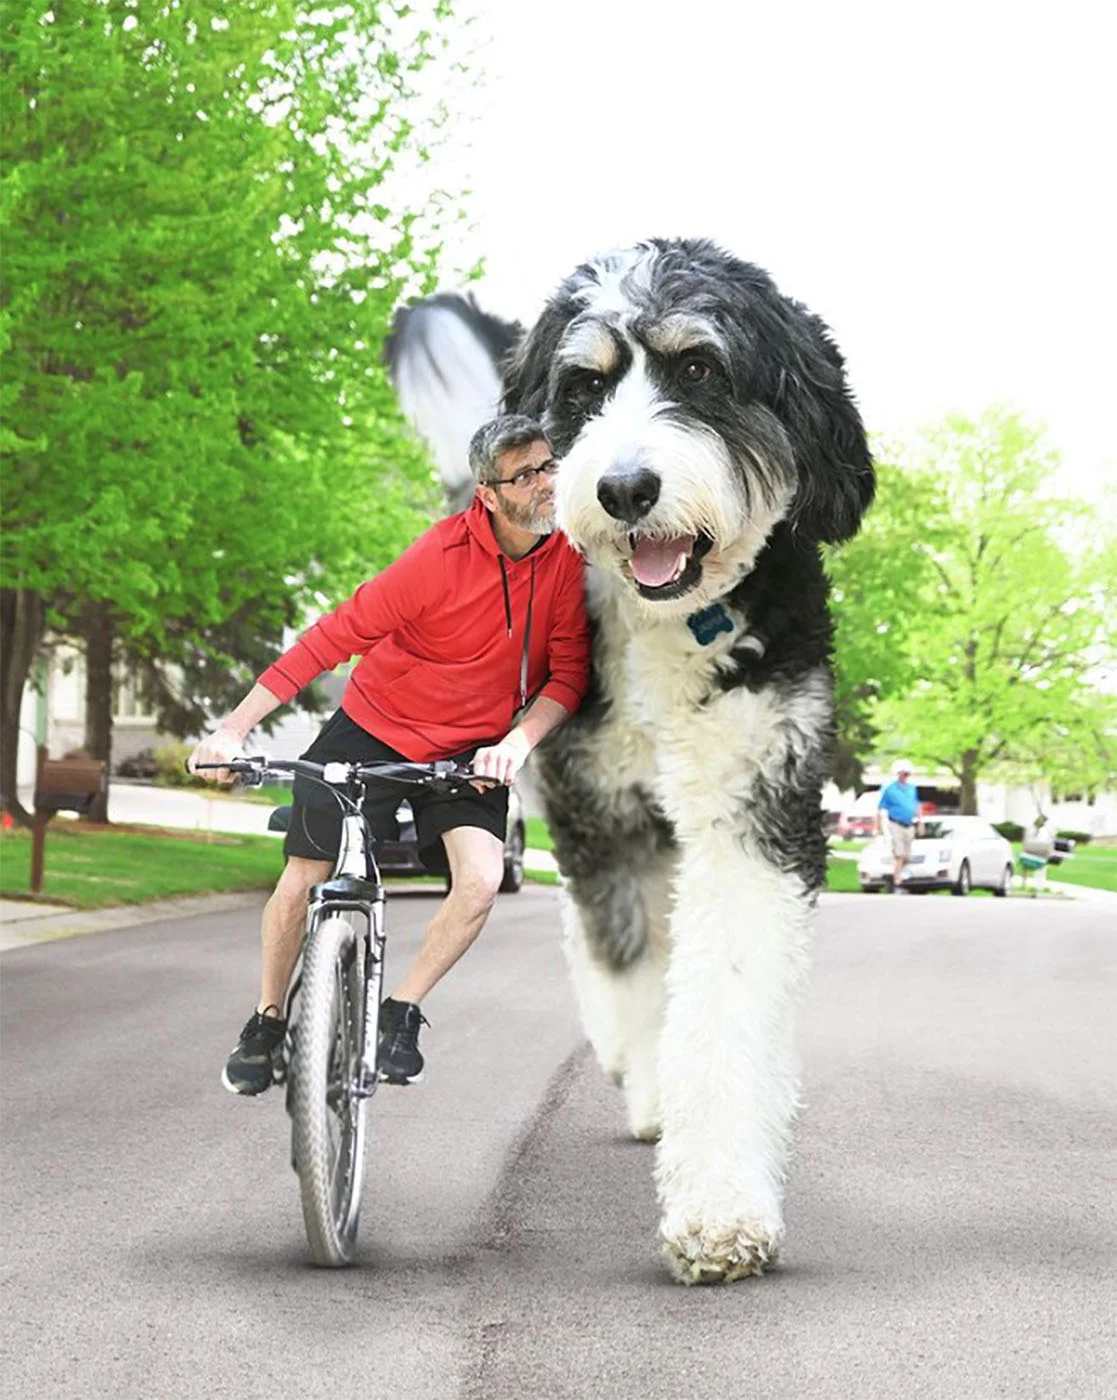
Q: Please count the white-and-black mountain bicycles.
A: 1